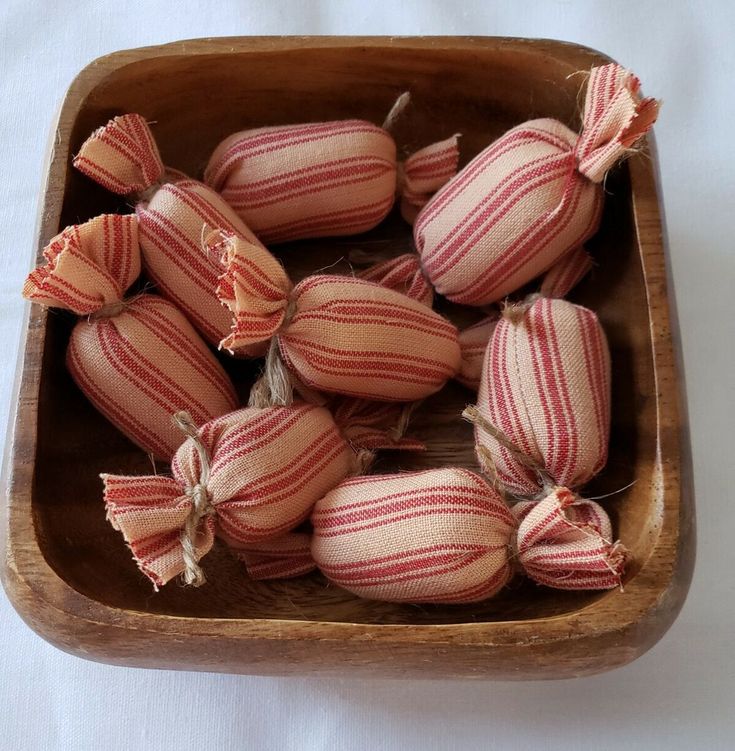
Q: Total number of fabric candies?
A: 8